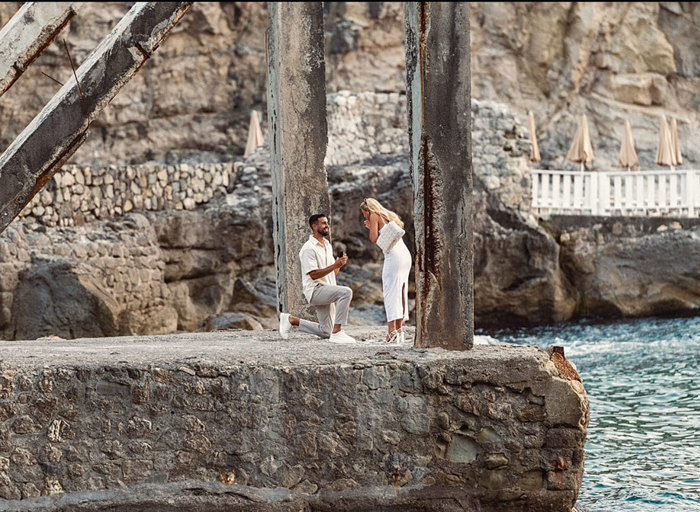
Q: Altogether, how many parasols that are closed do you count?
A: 6